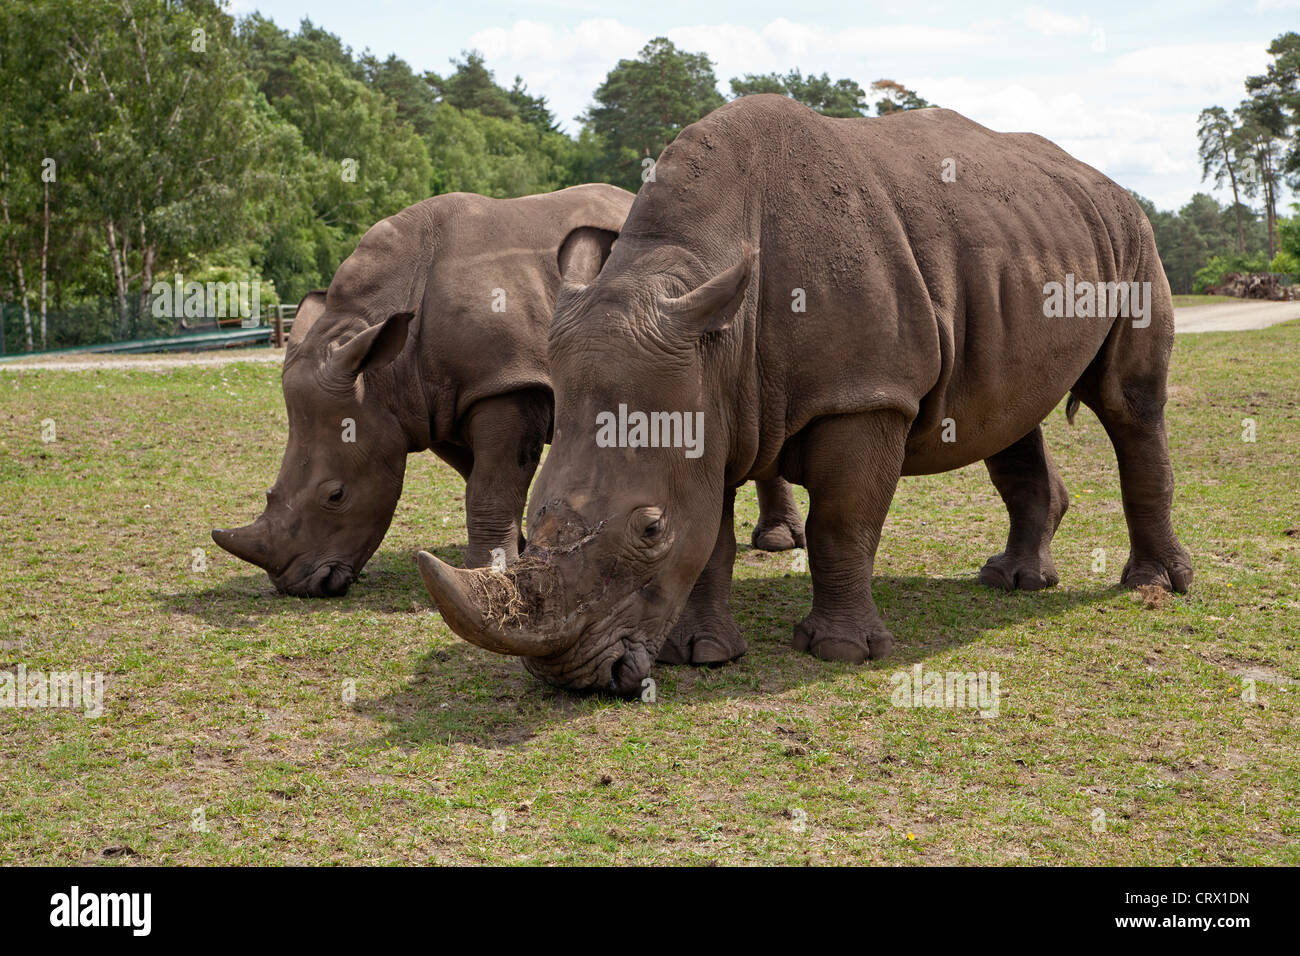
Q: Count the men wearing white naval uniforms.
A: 0